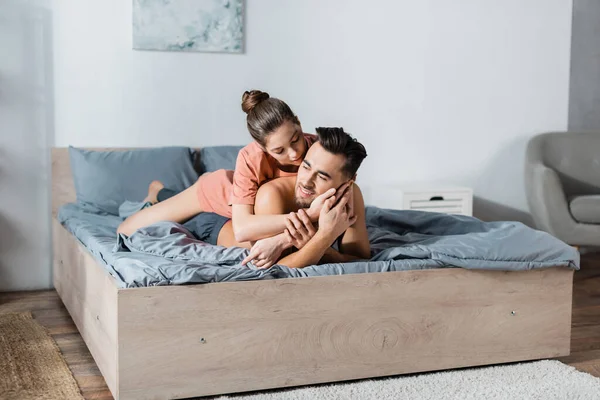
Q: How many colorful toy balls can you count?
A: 0